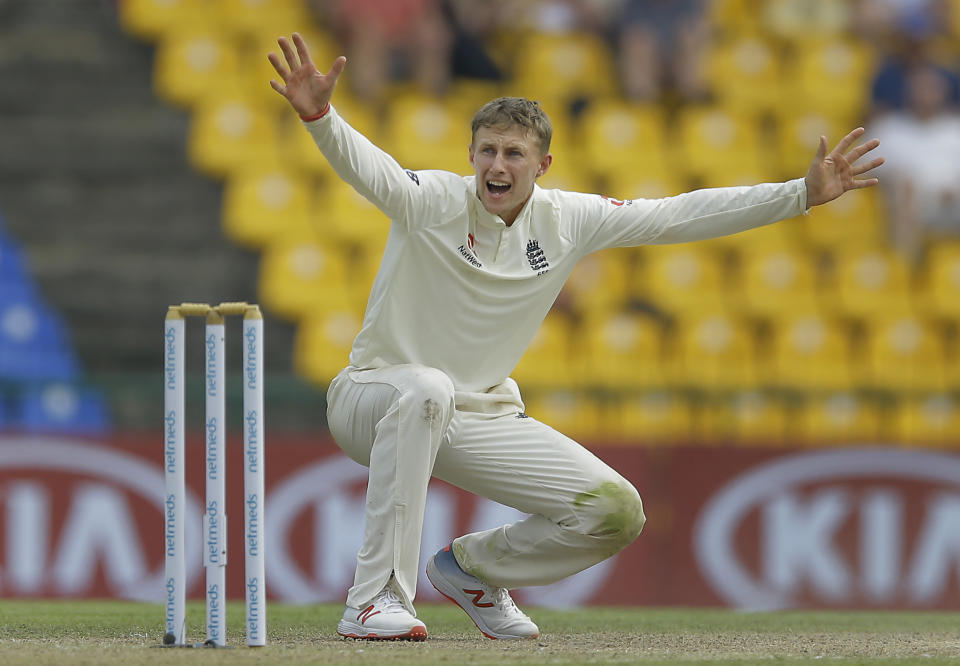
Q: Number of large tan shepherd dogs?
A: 0